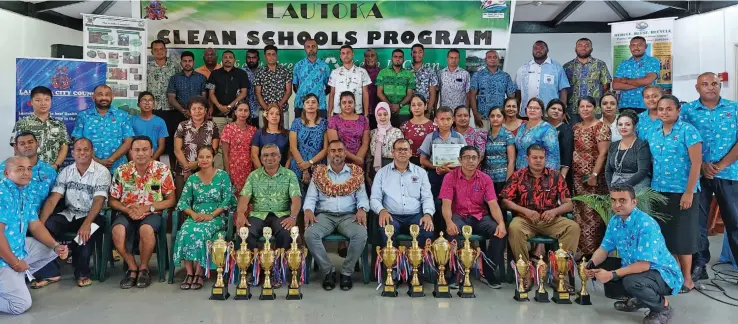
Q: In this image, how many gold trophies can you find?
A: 12